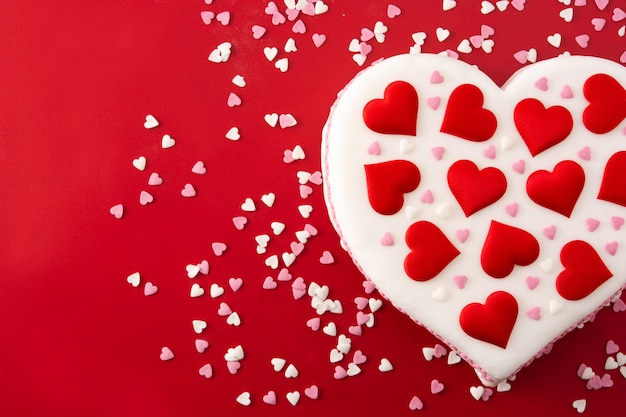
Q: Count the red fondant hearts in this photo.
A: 12